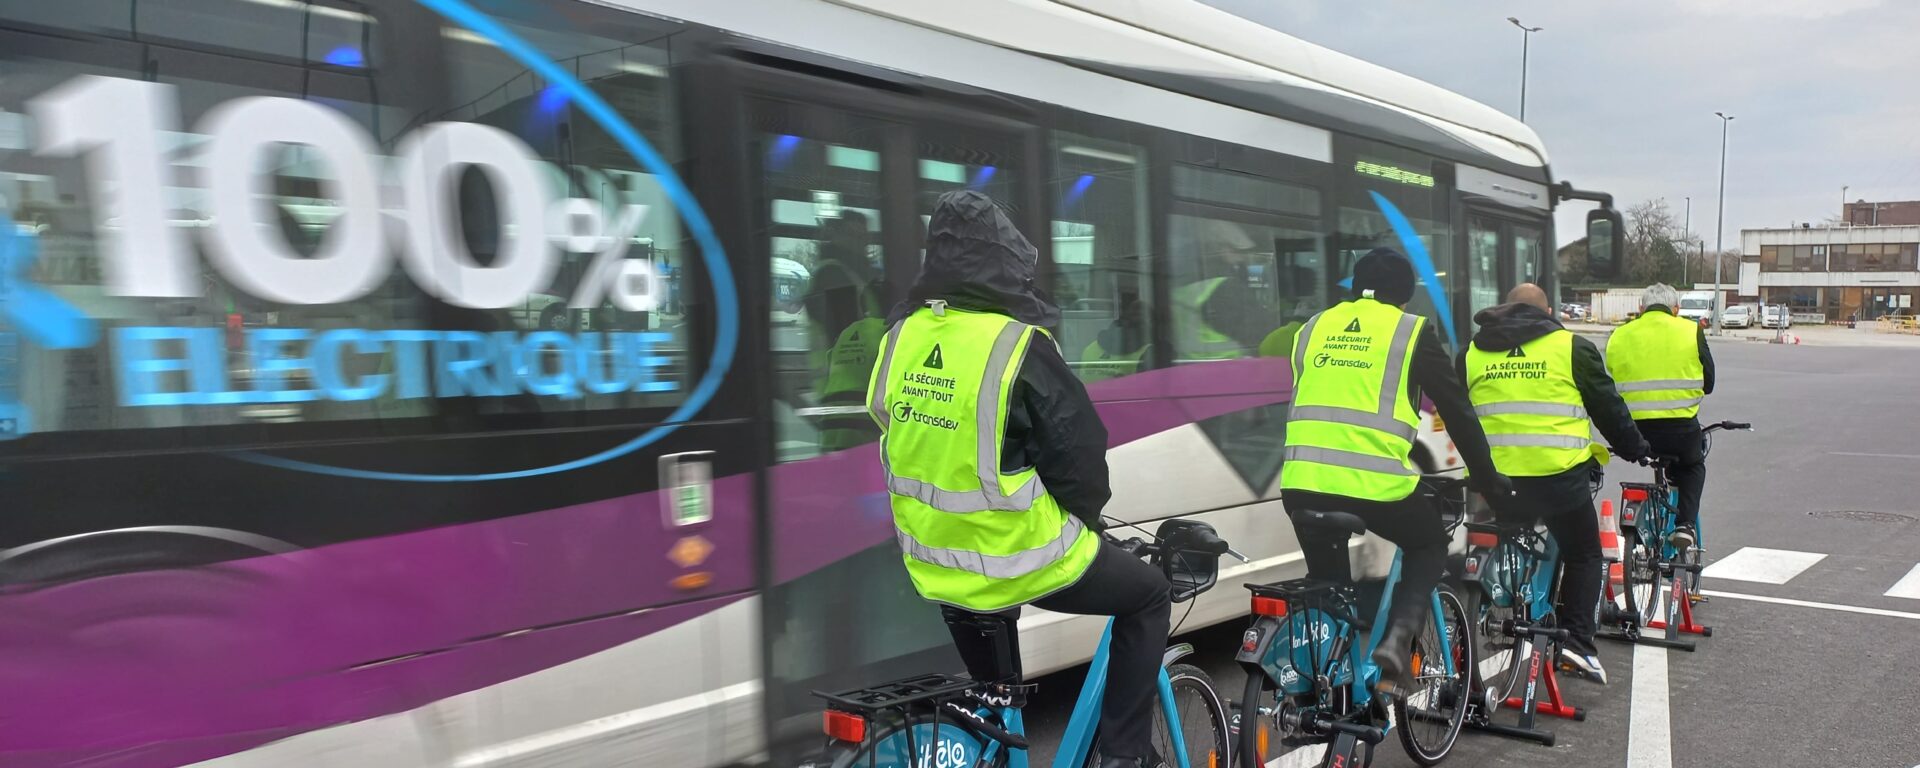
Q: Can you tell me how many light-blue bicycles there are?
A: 4